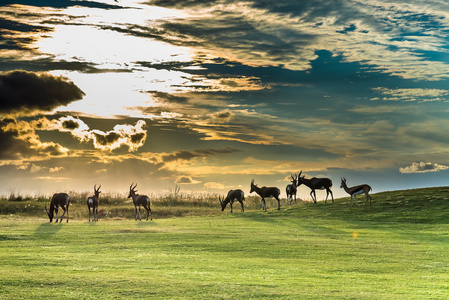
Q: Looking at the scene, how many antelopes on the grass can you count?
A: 8